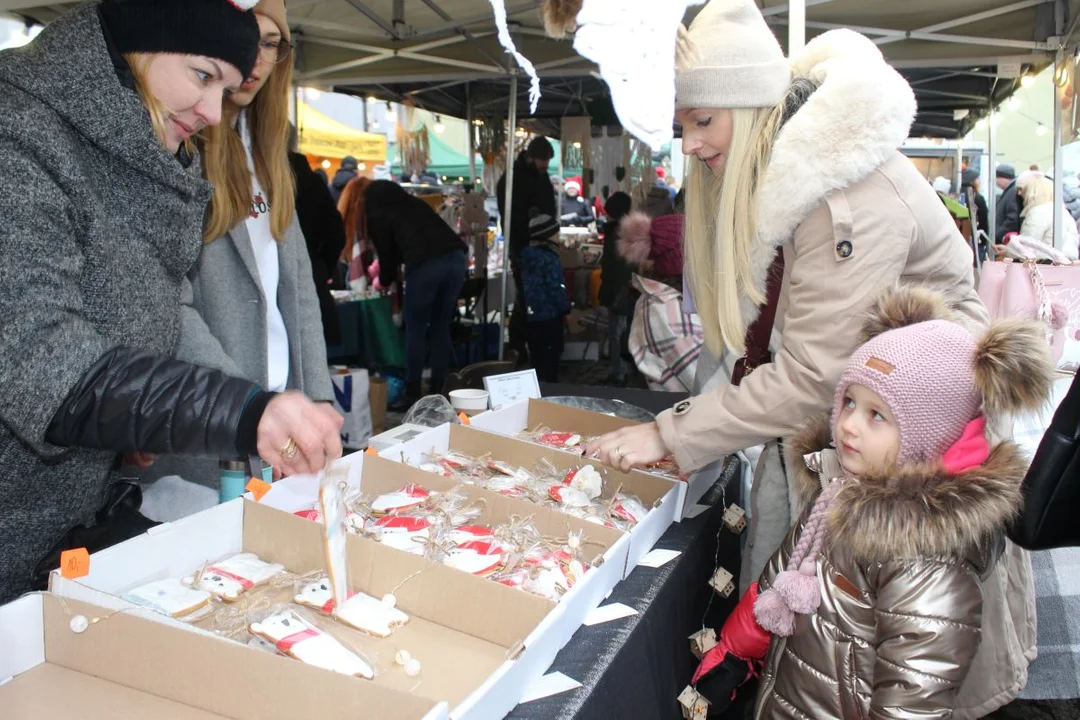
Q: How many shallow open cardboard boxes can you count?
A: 5